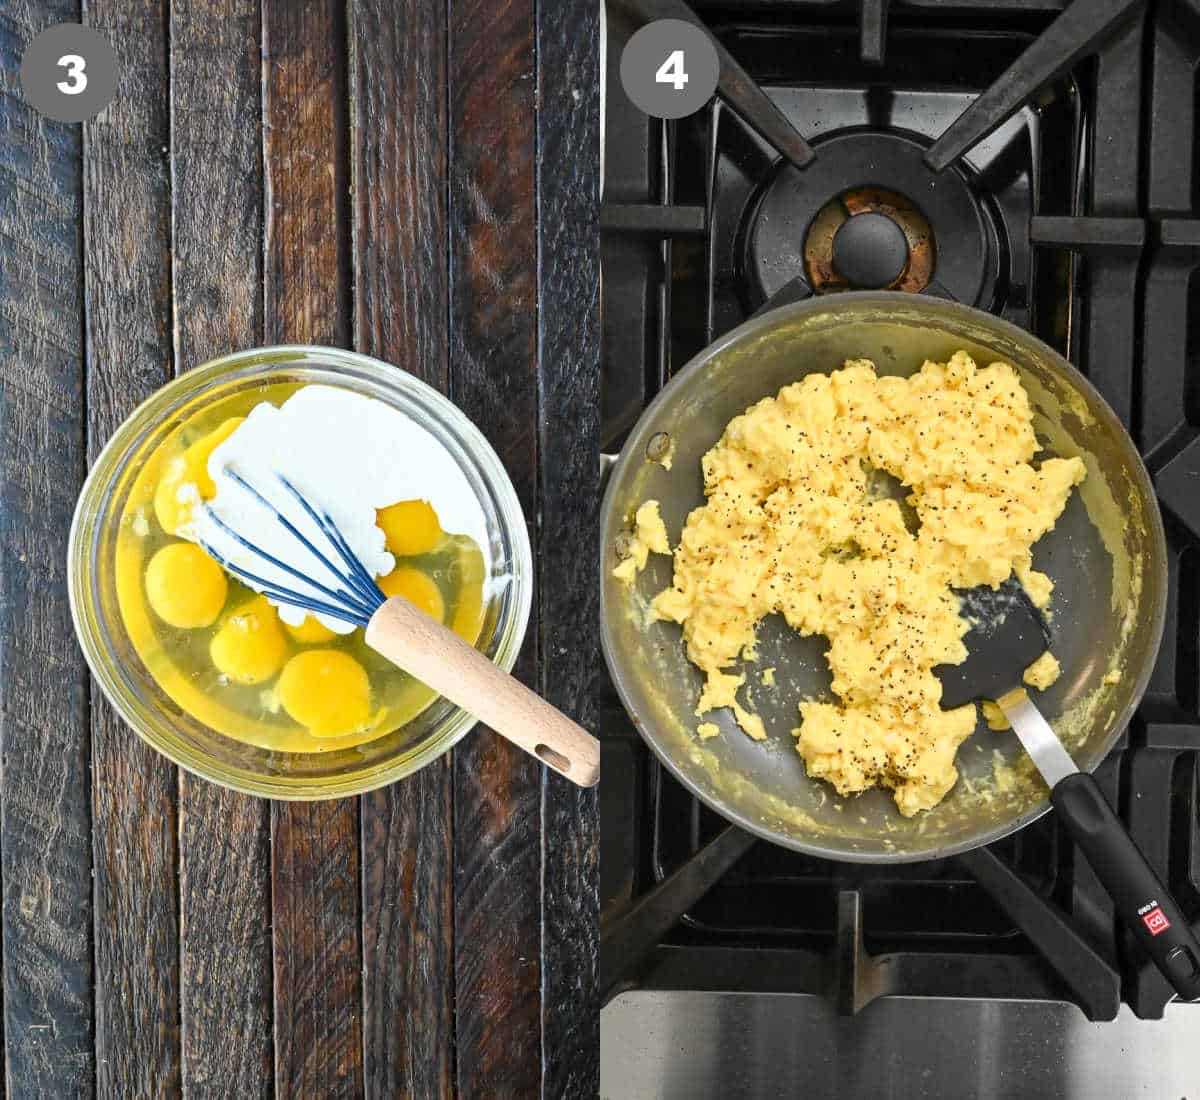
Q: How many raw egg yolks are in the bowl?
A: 8